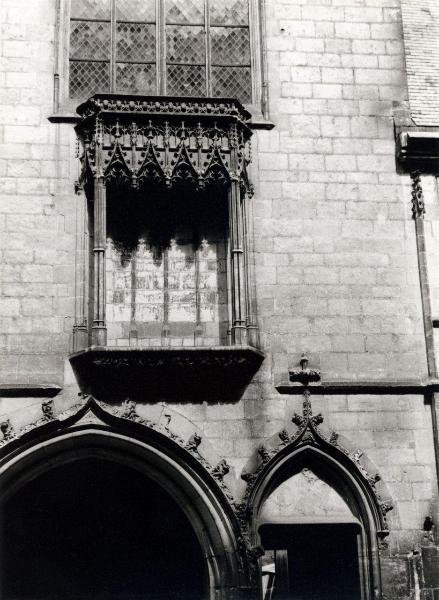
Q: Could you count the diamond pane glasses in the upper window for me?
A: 12